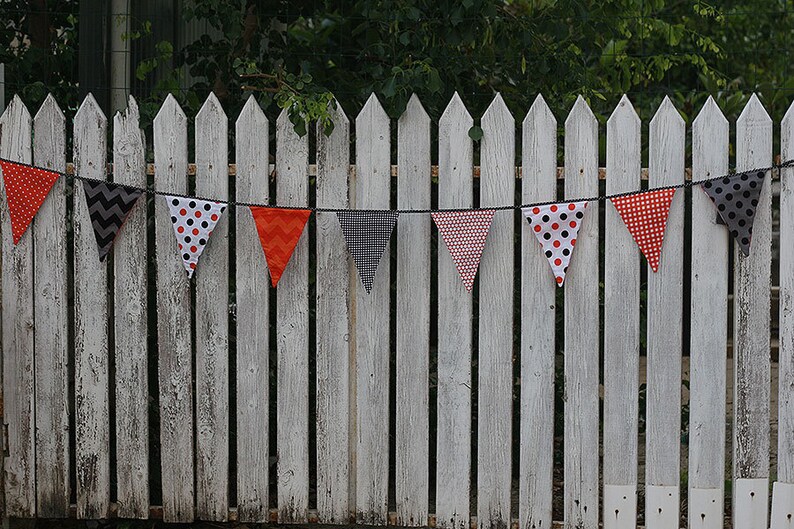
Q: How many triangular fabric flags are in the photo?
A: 9